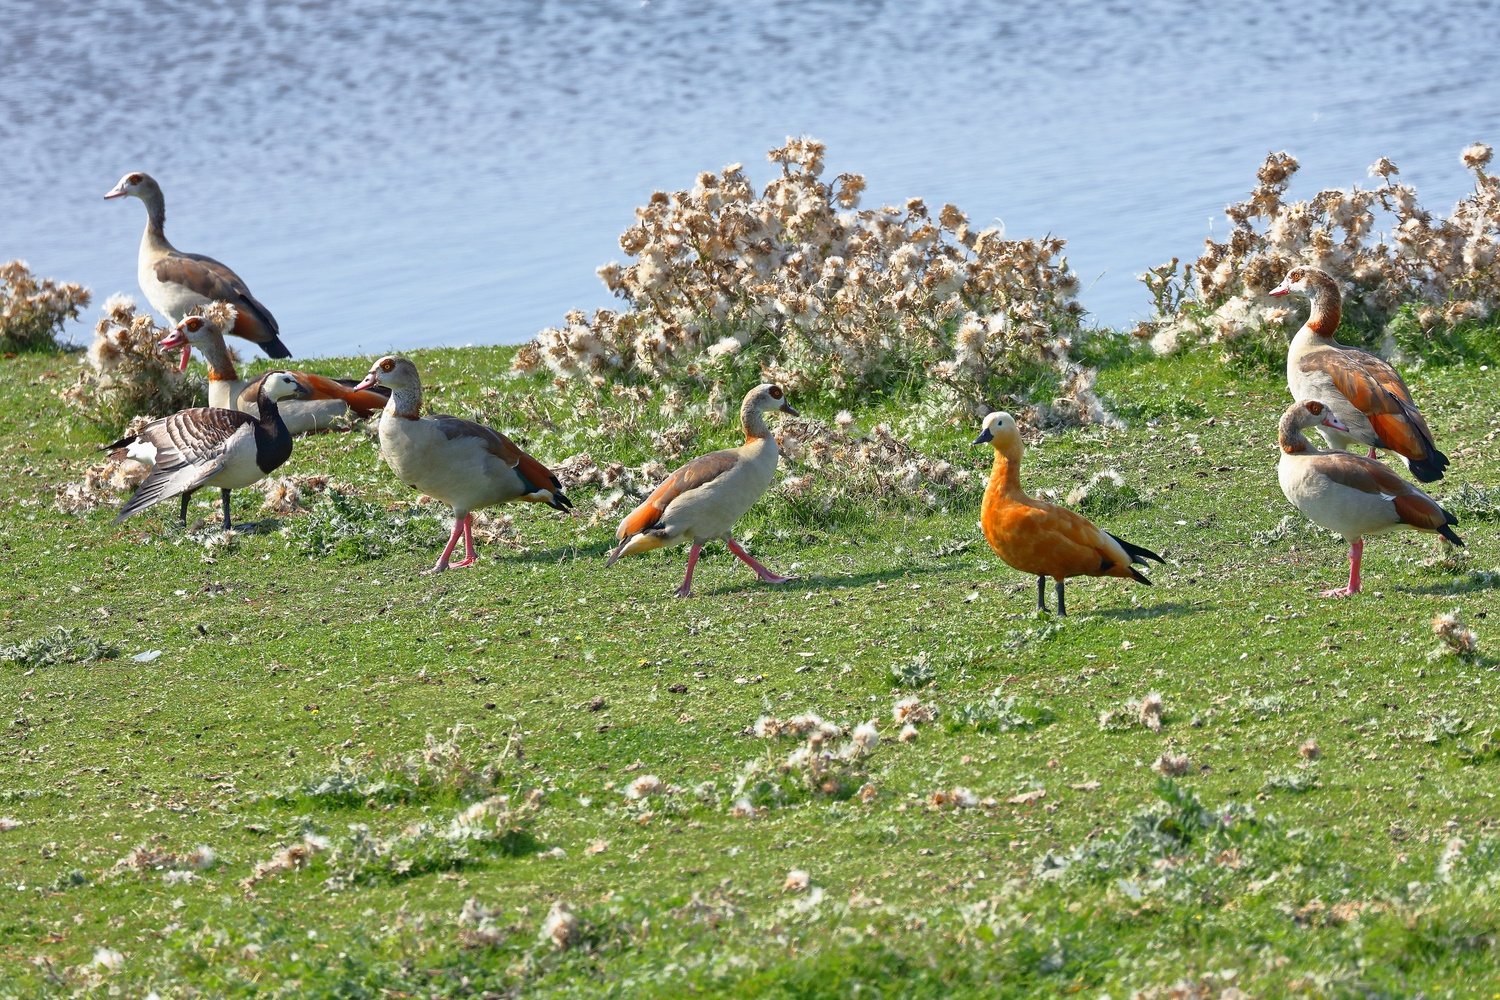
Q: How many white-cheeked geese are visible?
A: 1